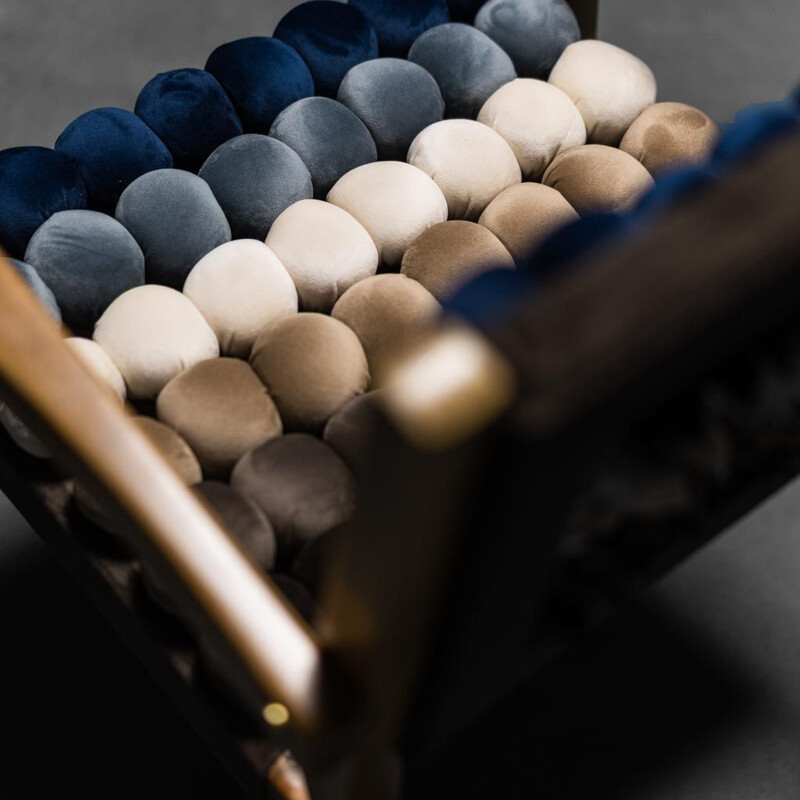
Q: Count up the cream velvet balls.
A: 8